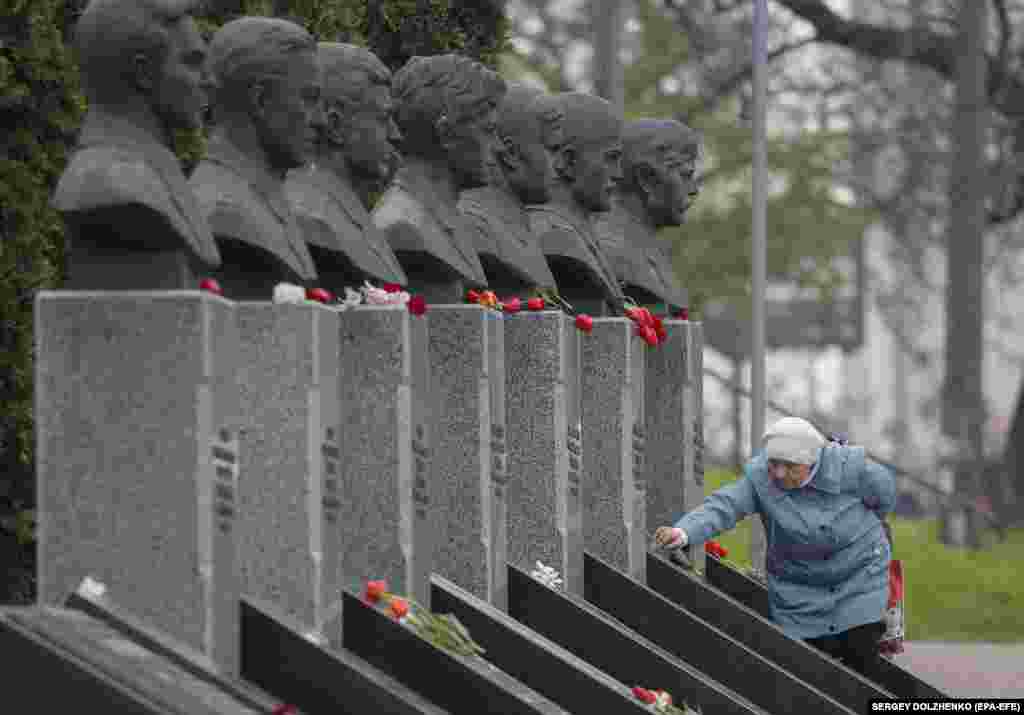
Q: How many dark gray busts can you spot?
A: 7